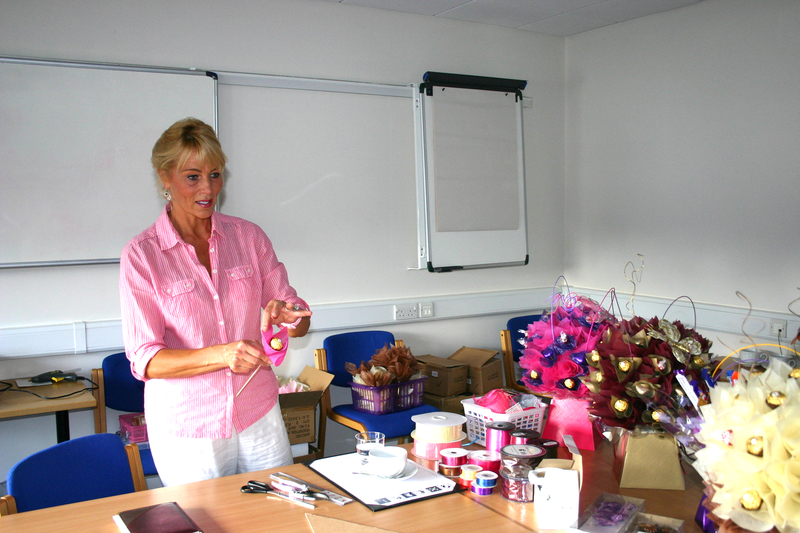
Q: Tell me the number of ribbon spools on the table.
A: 14